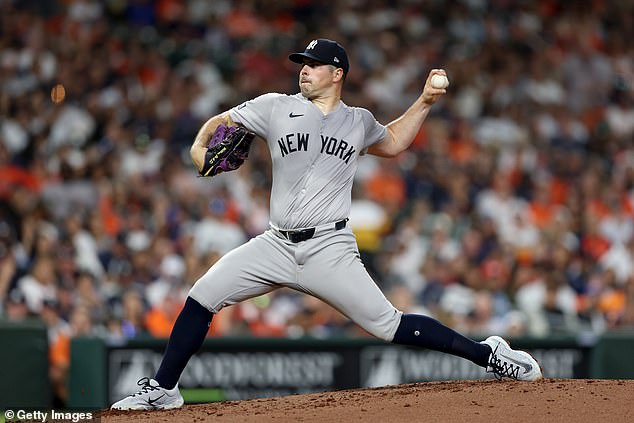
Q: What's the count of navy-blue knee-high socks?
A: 2